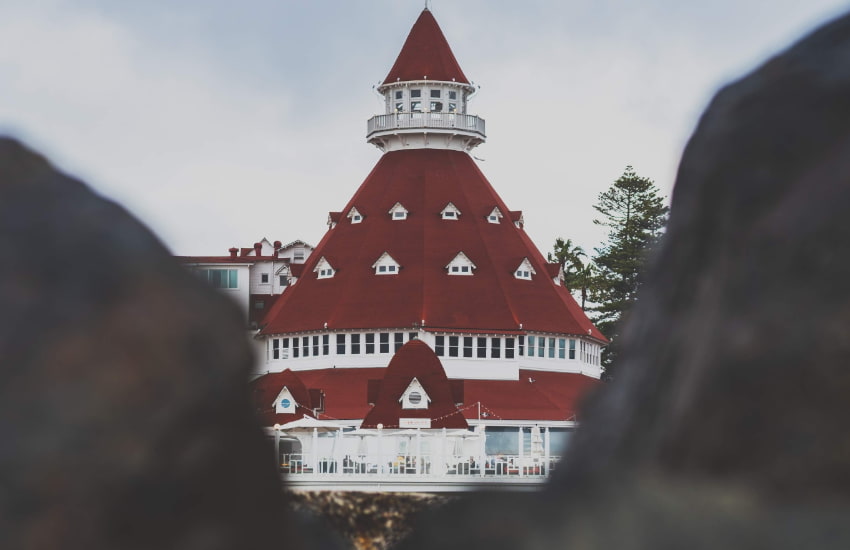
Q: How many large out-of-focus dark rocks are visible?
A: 2